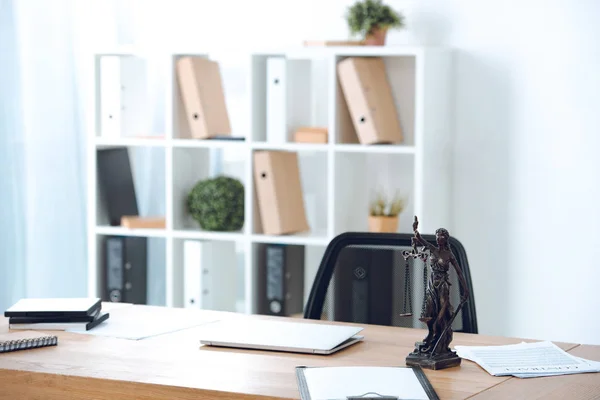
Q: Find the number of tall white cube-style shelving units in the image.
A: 1